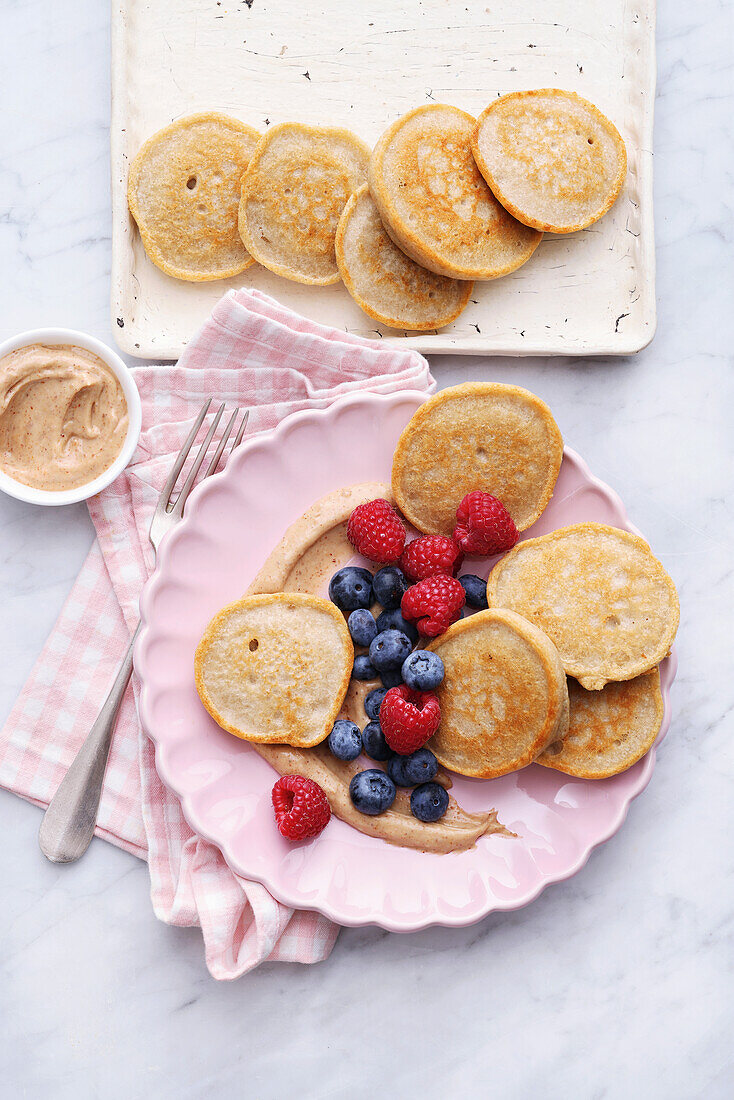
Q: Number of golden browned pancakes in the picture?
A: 10